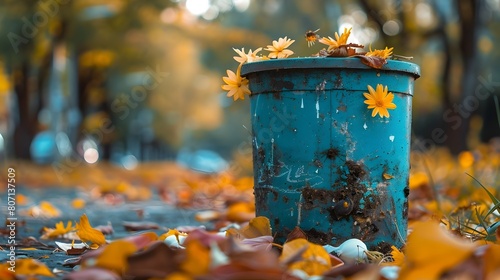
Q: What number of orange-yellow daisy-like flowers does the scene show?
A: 6